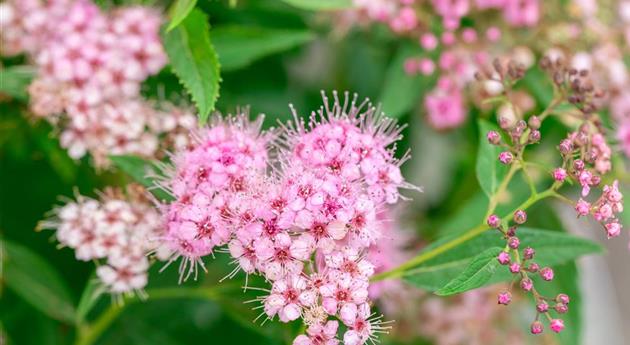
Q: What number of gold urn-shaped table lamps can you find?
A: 0